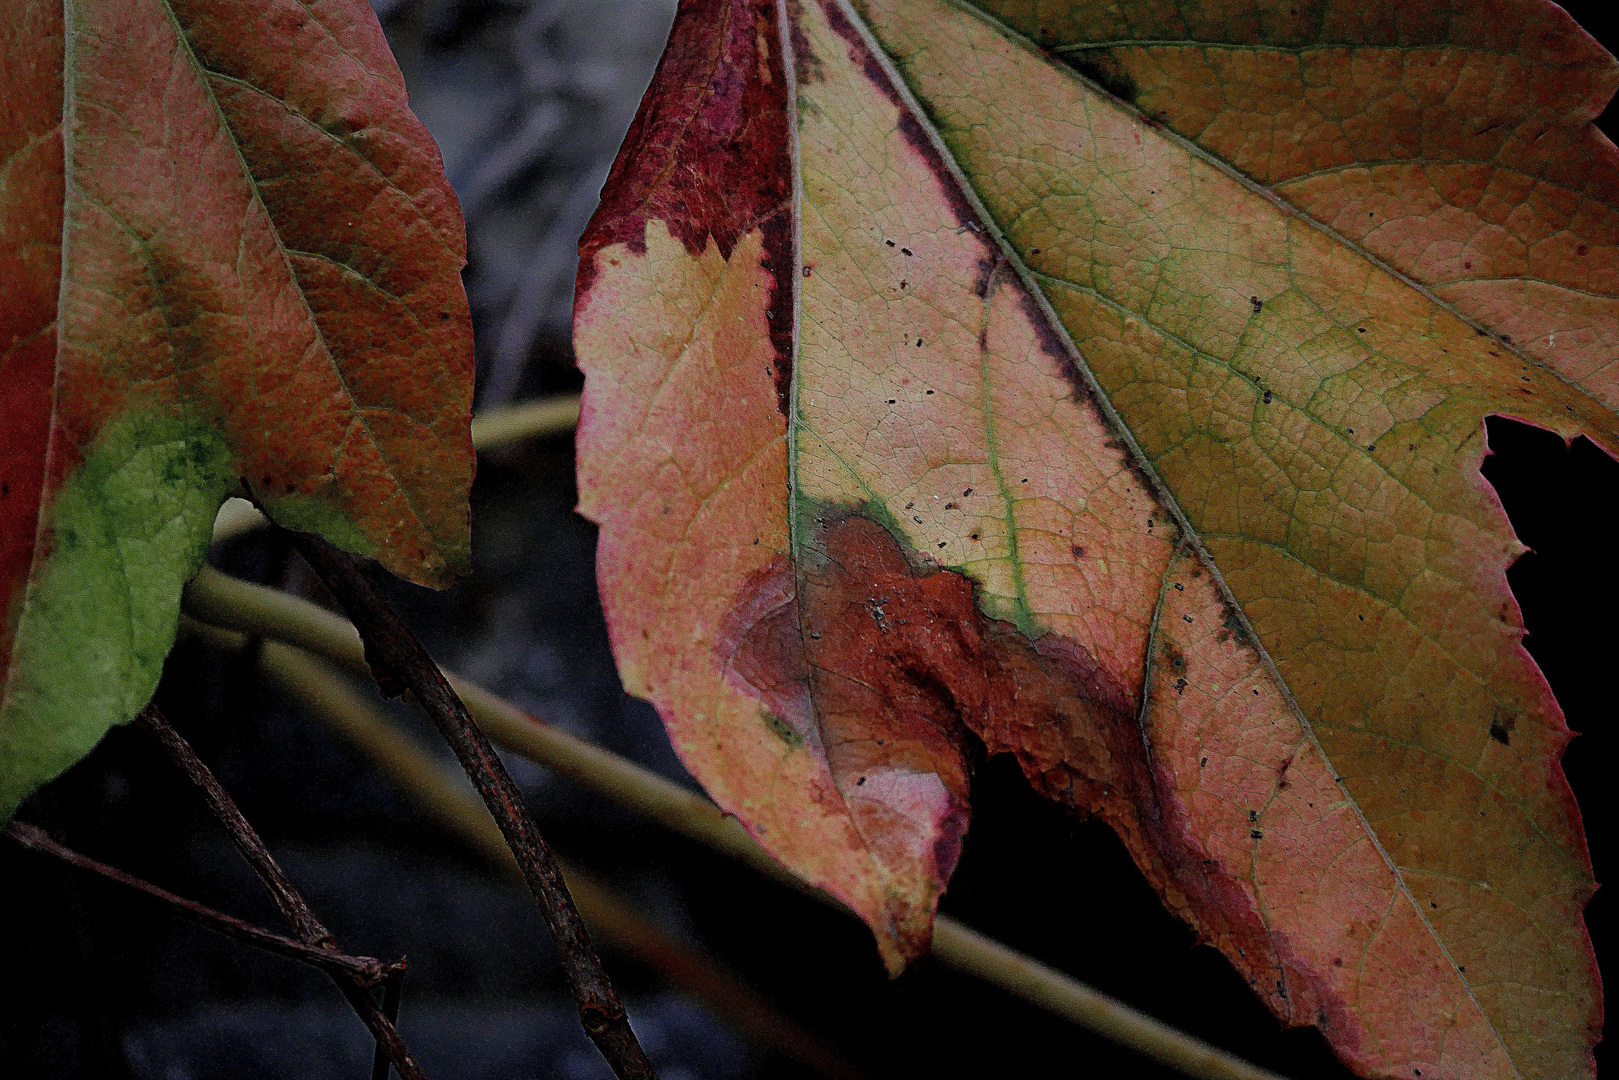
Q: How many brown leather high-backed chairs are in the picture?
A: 0